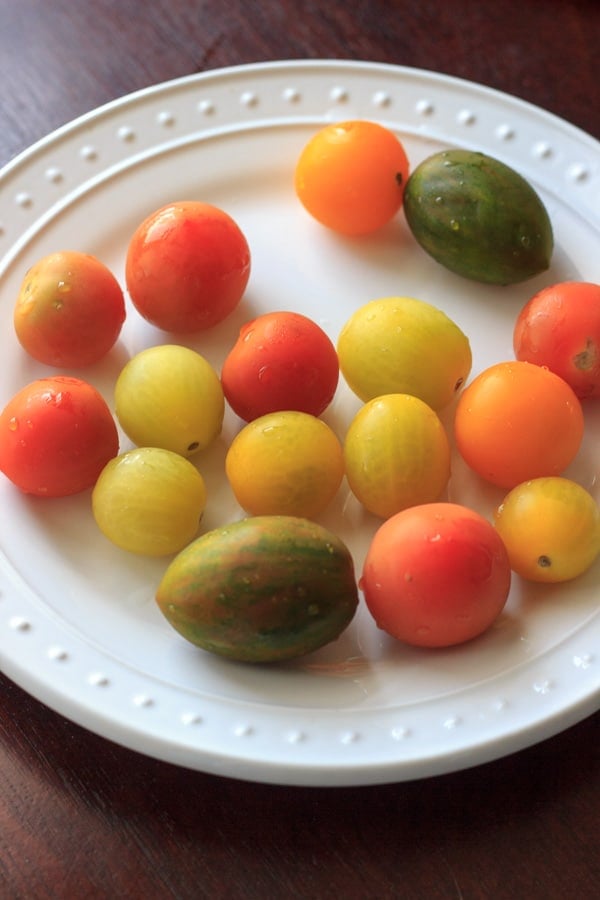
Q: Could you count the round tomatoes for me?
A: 14